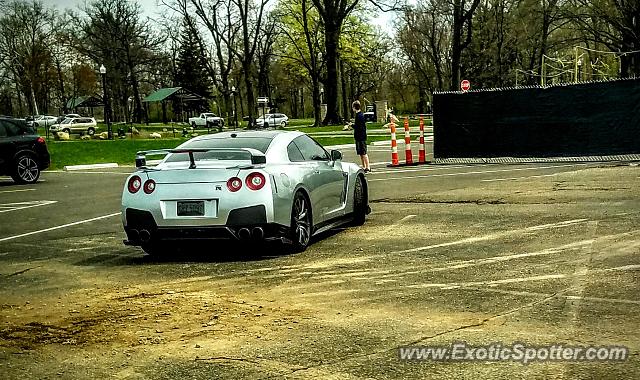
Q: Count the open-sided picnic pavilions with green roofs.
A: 2